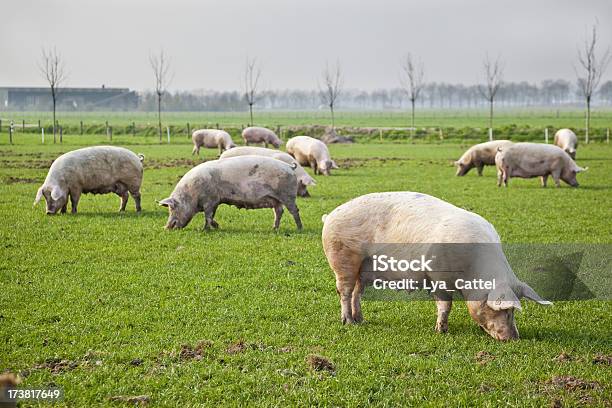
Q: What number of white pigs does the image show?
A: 10